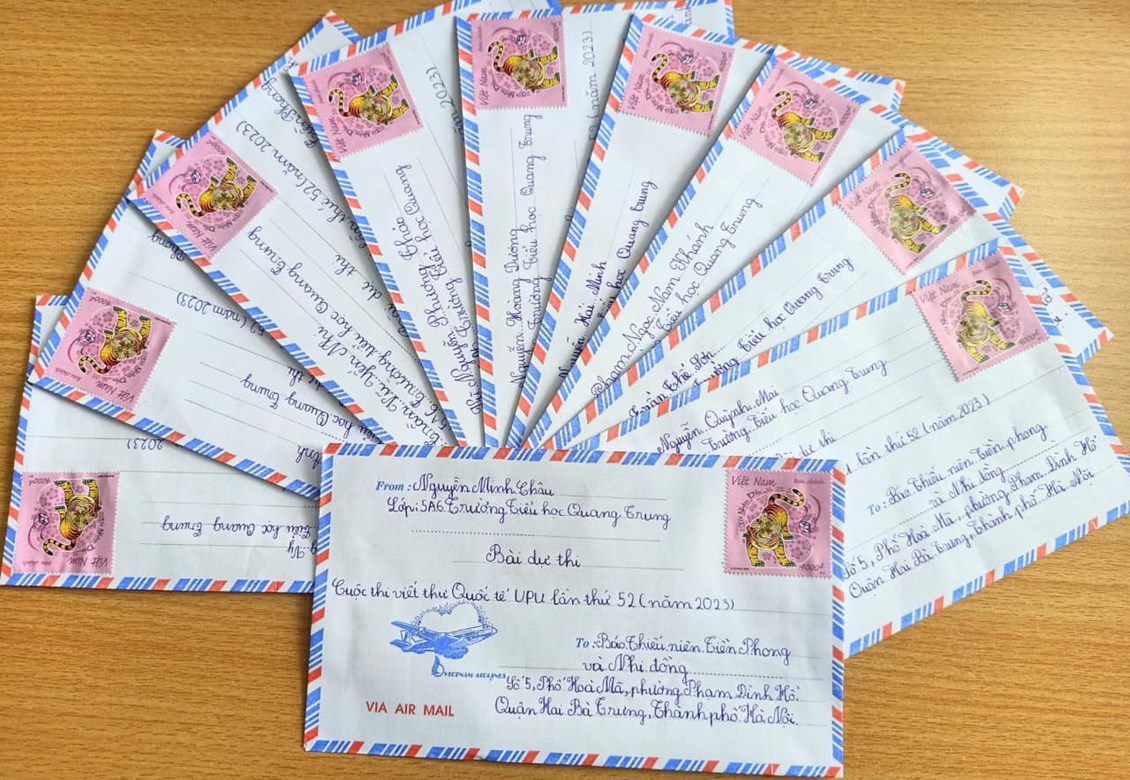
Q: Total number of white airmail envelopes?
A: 10